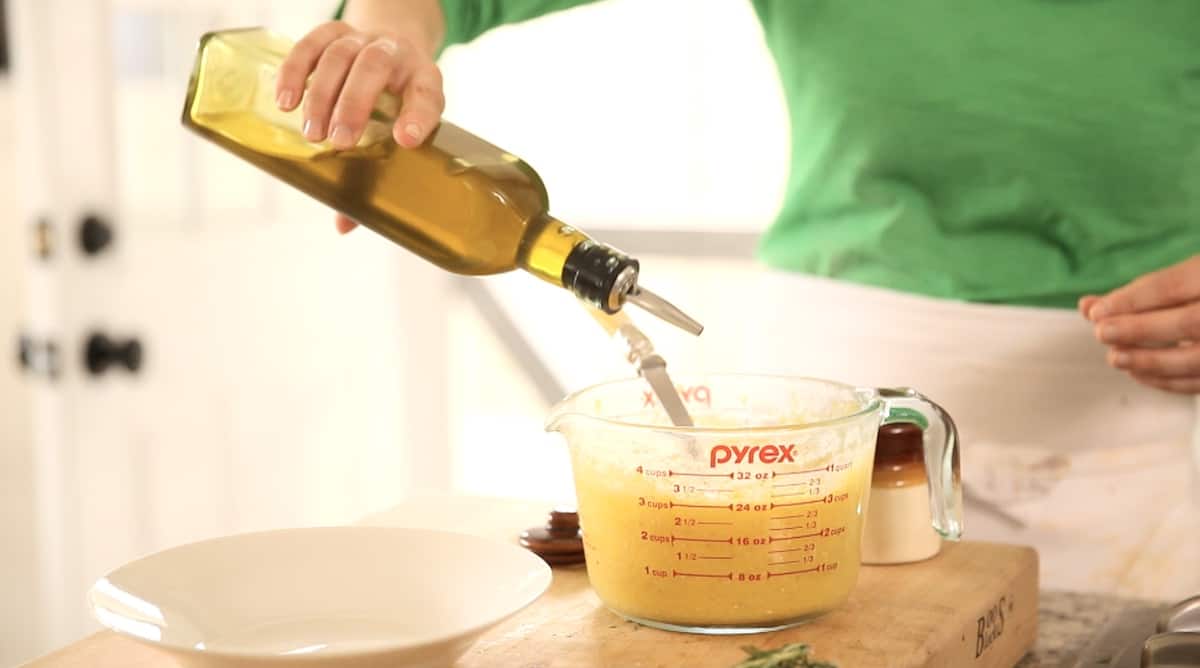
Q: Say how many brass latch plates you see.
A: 1